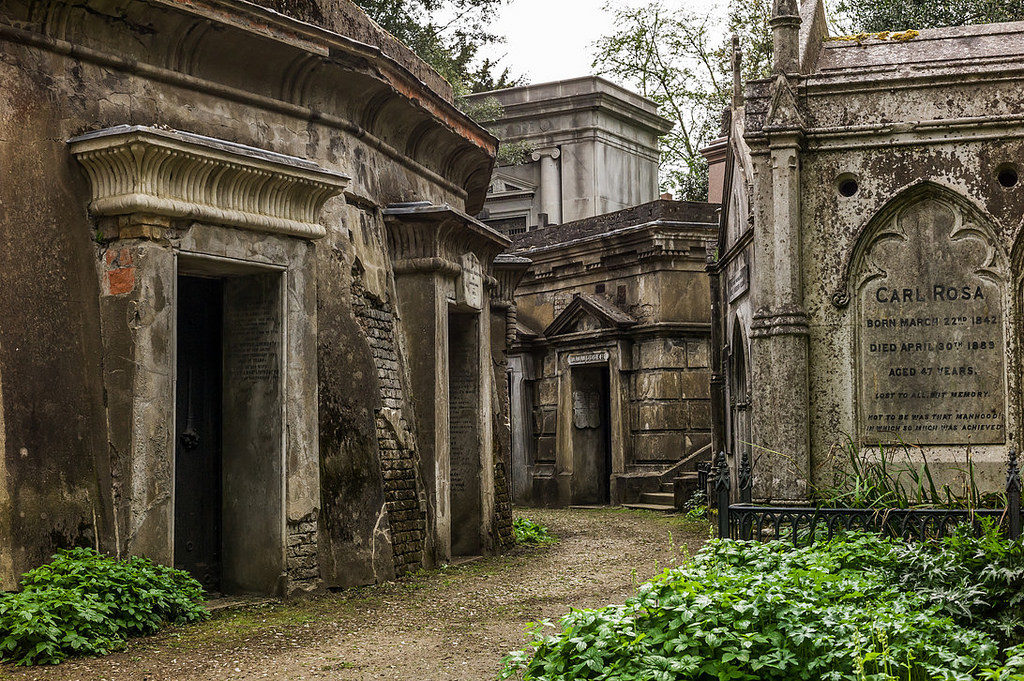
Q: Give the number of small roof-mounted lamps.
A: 0